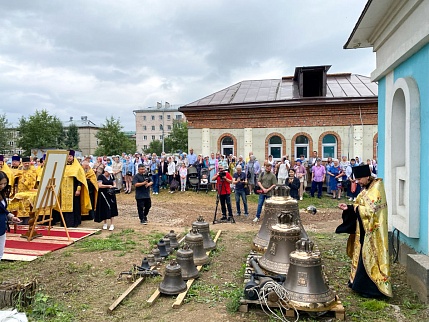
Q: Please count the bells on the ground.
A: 13